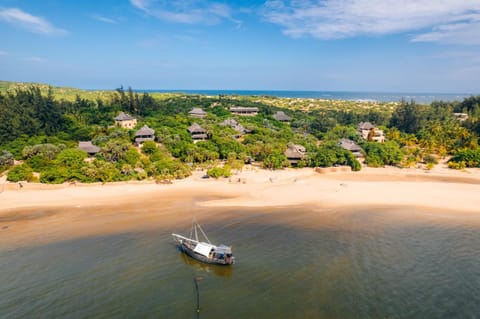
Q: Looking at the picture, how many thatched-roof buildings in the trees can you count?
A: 11